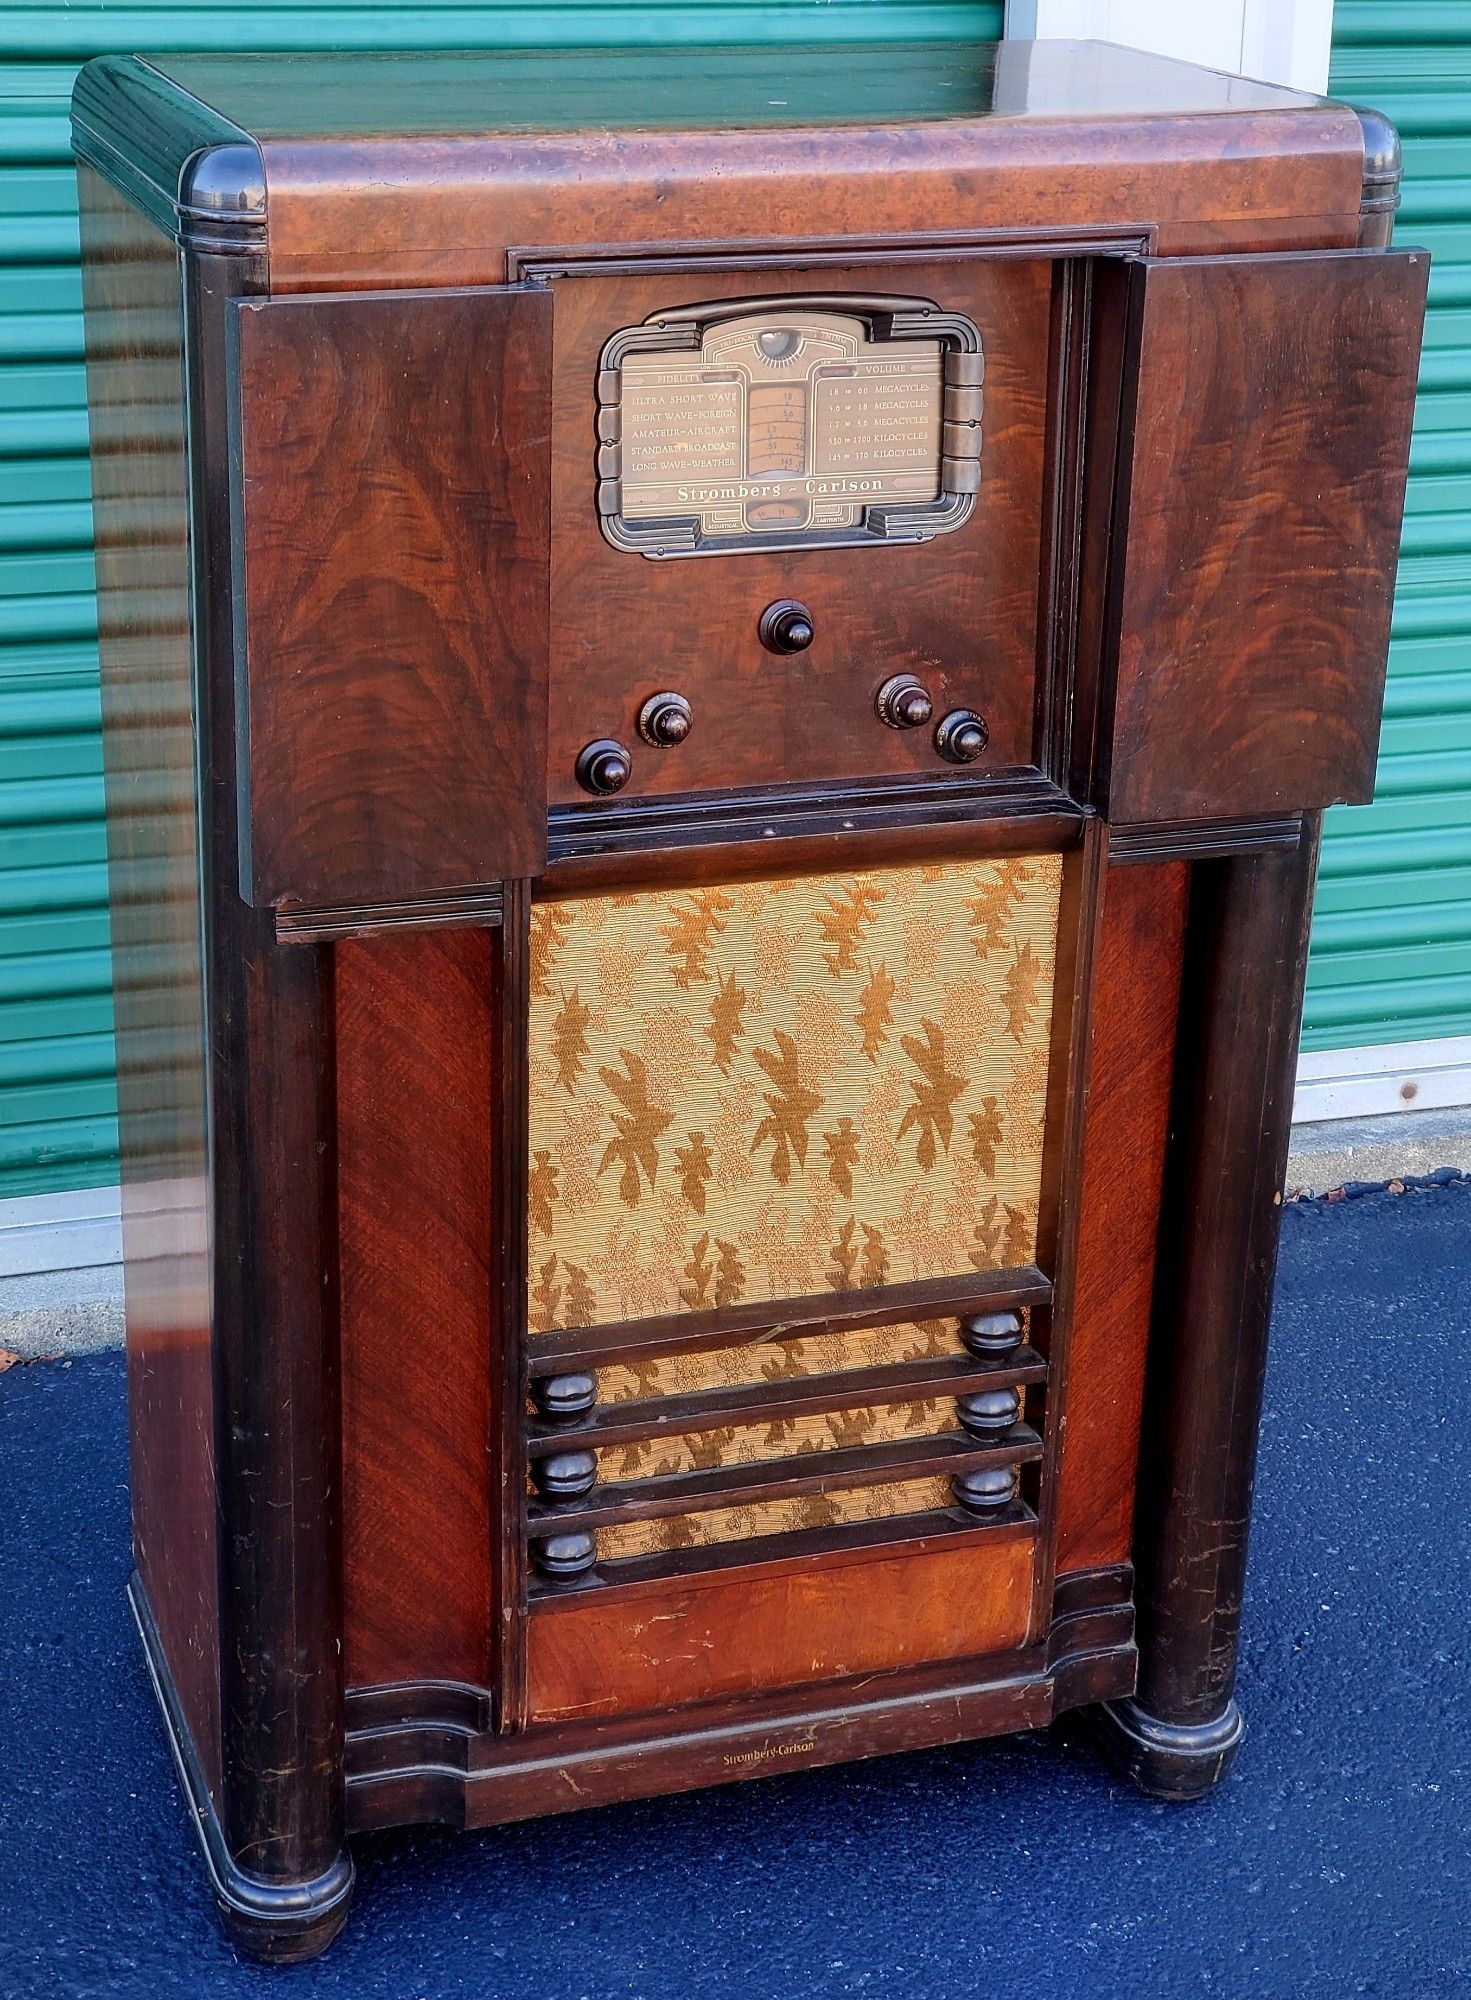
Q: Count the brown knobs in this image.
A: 5